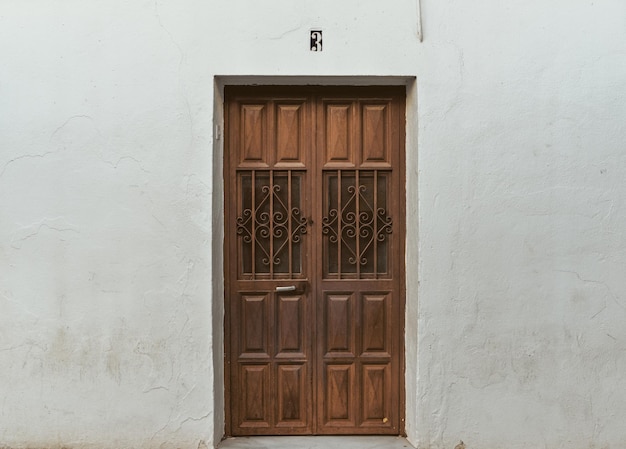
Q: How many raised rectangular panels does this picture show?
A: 12